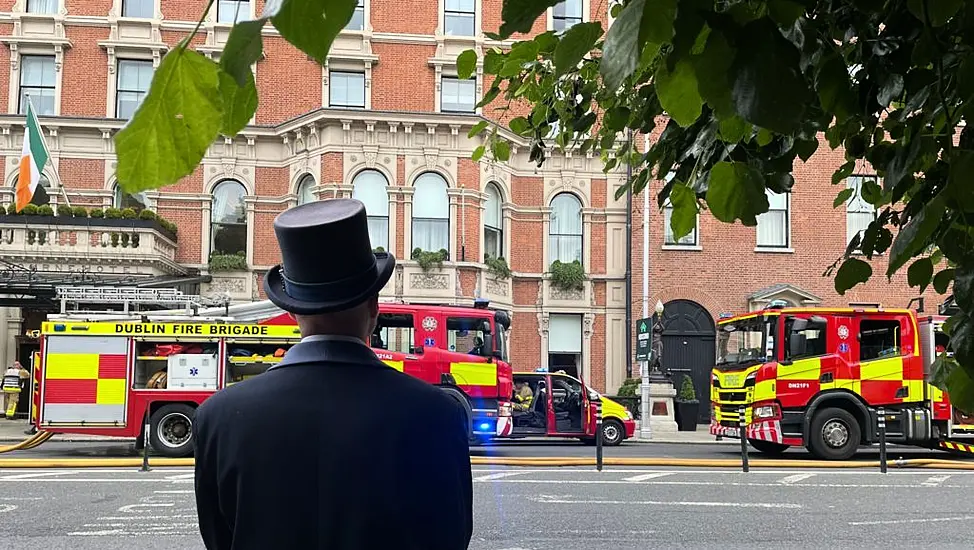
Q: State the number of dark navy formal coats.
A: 1